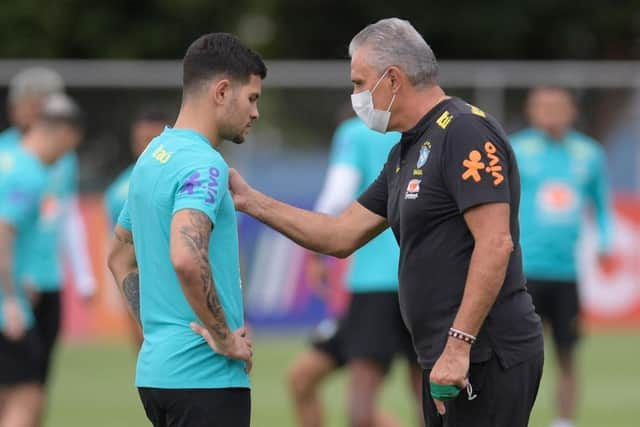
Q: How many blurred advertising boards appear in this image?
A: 3